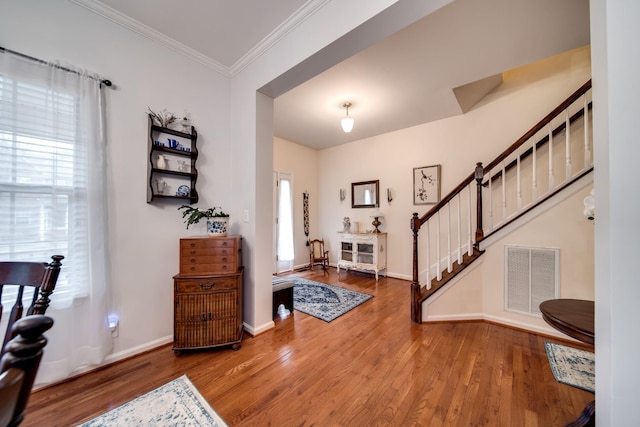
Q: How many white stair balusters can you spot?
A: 12